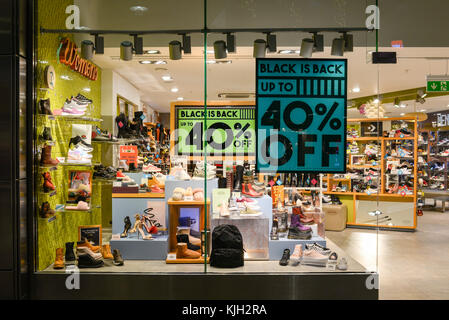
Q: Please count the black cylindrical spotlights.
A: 7